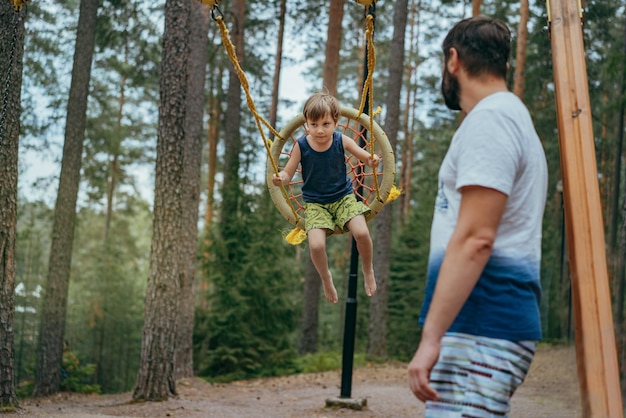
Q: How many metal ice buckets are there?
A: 0